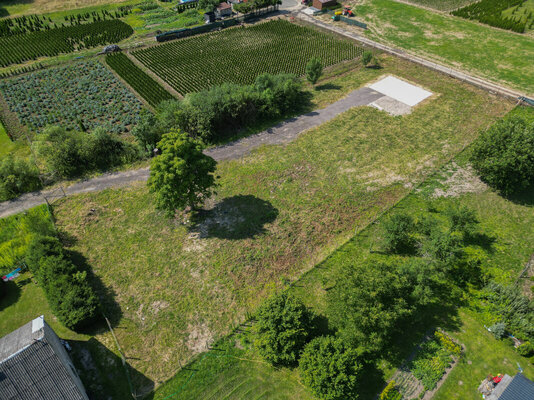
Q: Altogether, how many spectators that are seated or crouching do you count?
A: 0